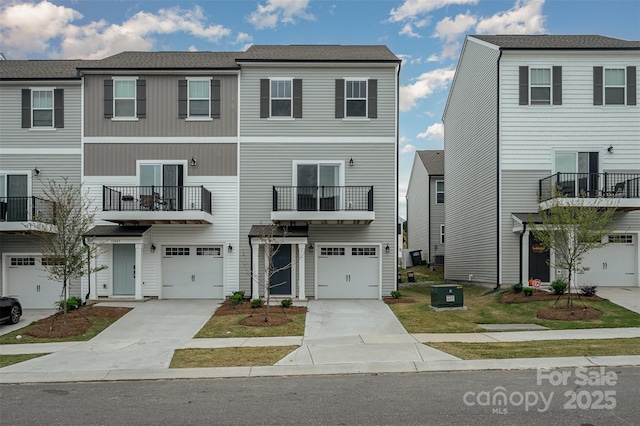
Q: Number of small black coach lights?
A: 8